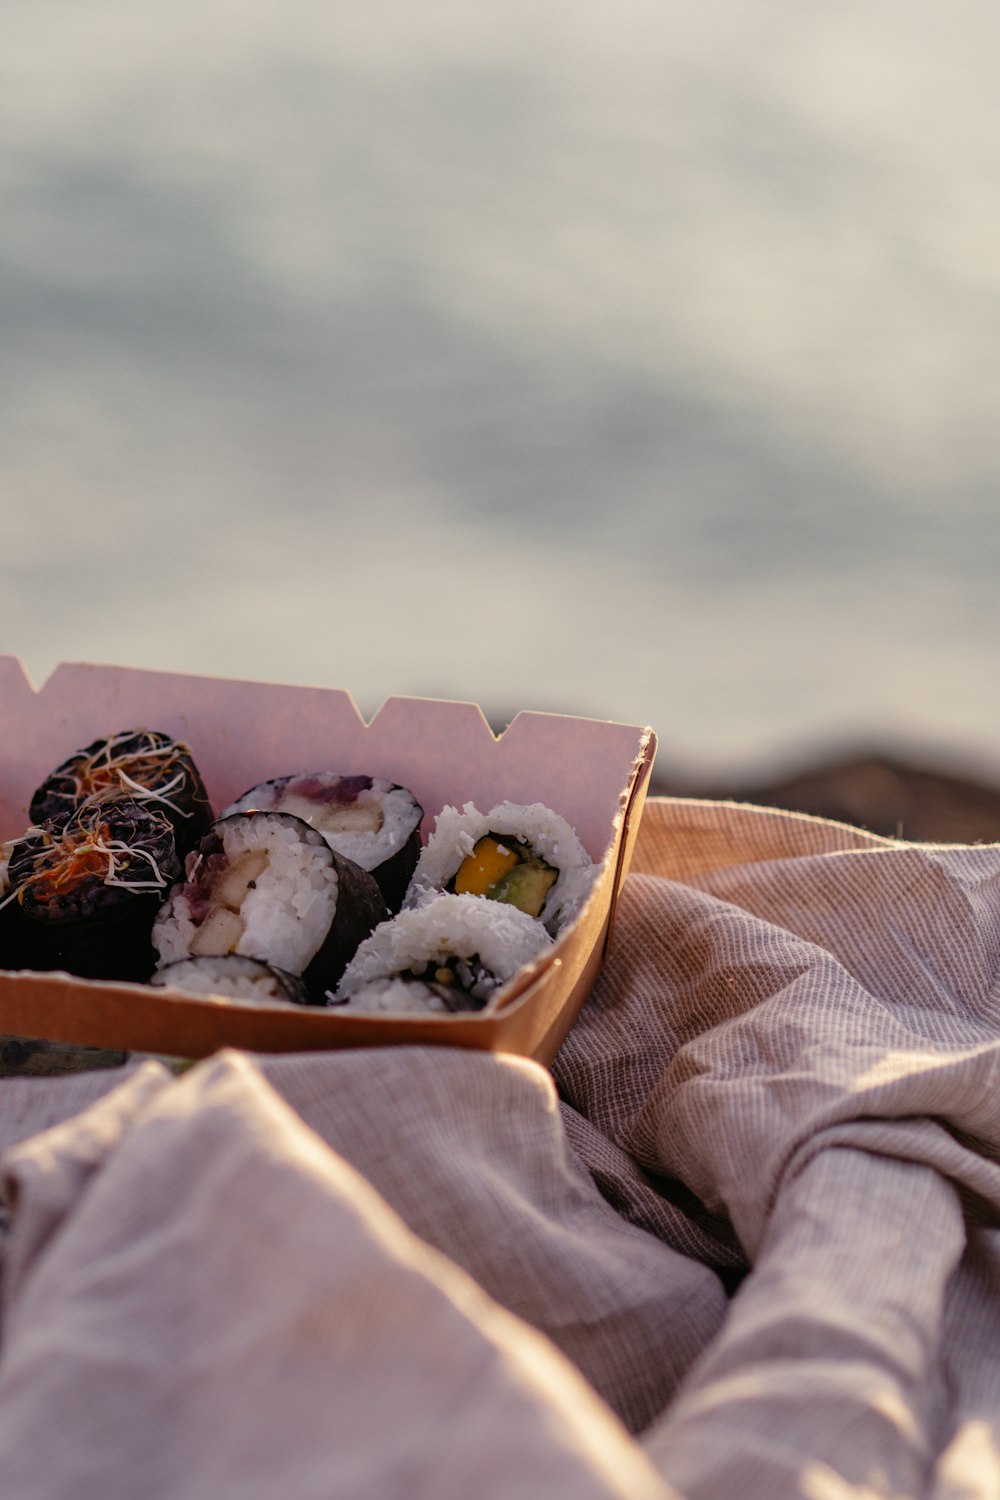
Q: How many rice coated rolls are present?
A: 2